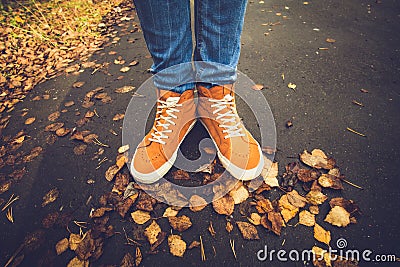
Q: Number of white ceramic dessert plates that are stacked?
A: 0